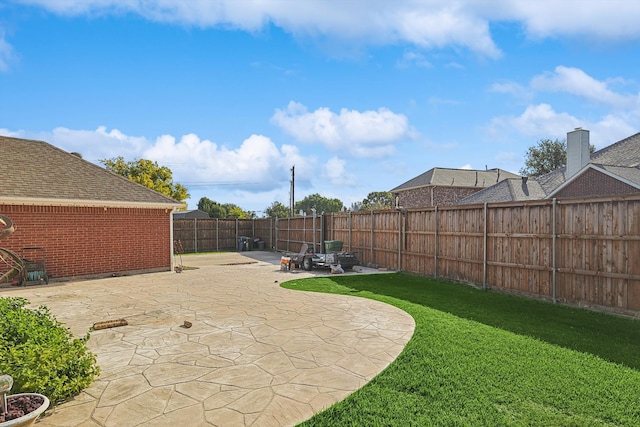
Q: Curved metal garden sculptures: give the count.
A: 1